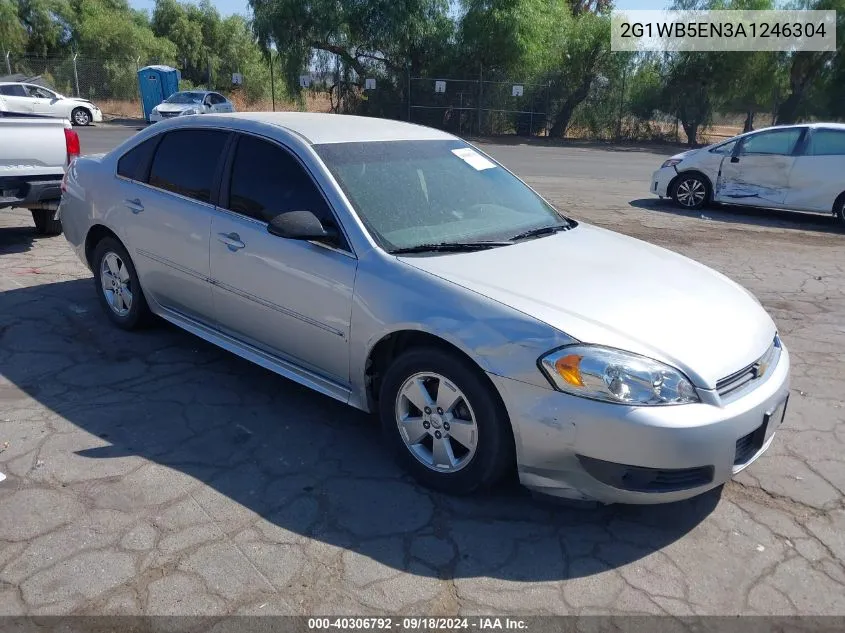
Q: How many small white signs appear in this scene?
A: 5